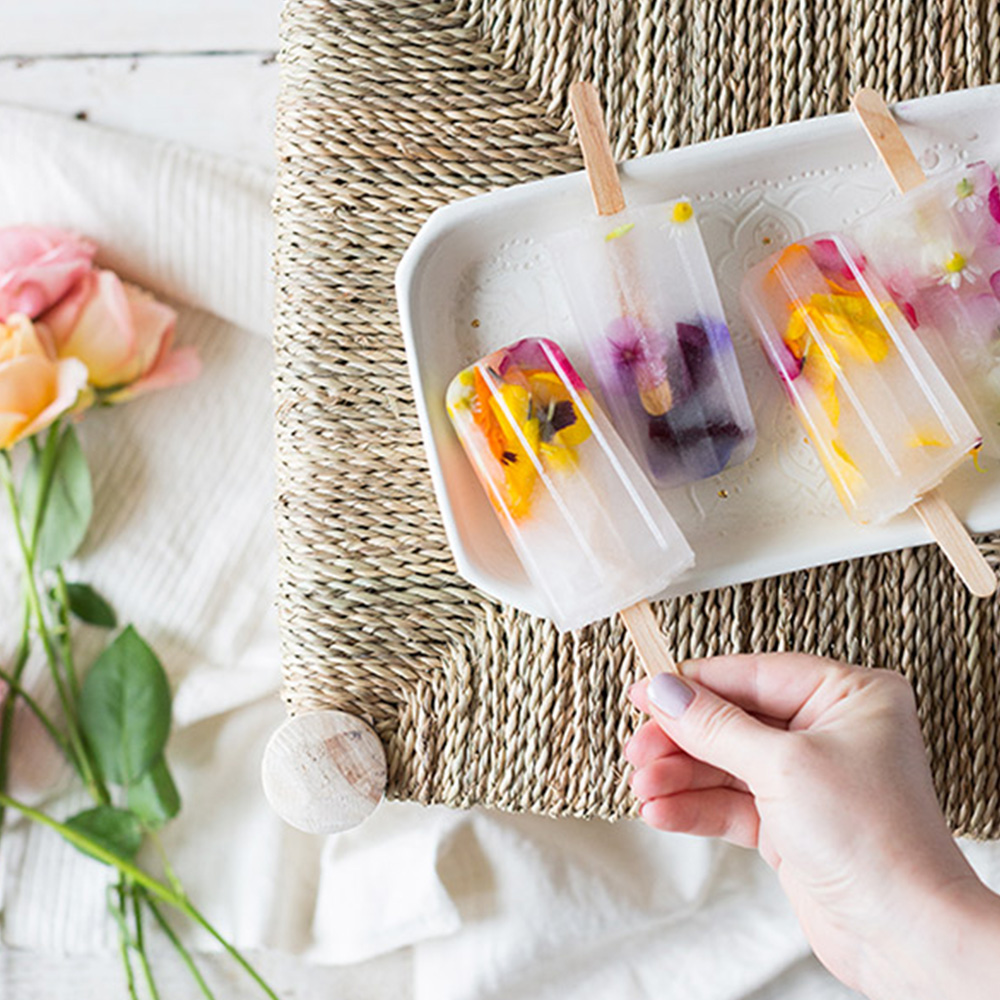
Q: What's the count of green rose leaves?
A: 5